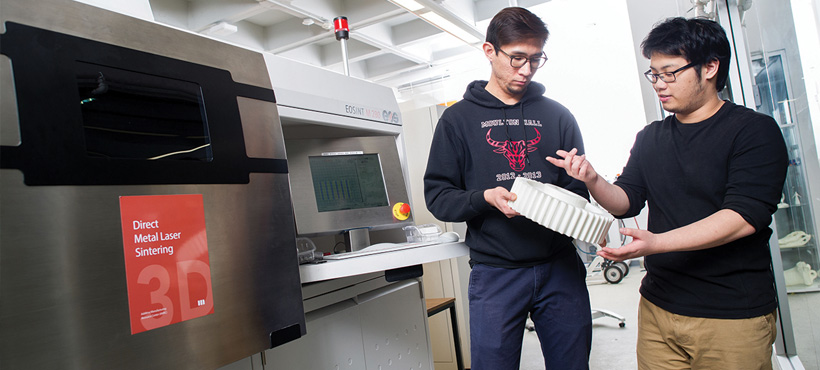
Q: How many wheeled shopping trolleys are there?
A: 0